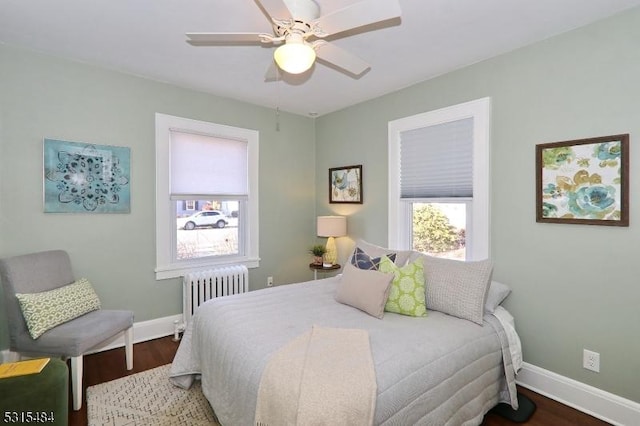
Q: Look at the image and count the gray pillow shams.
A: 2